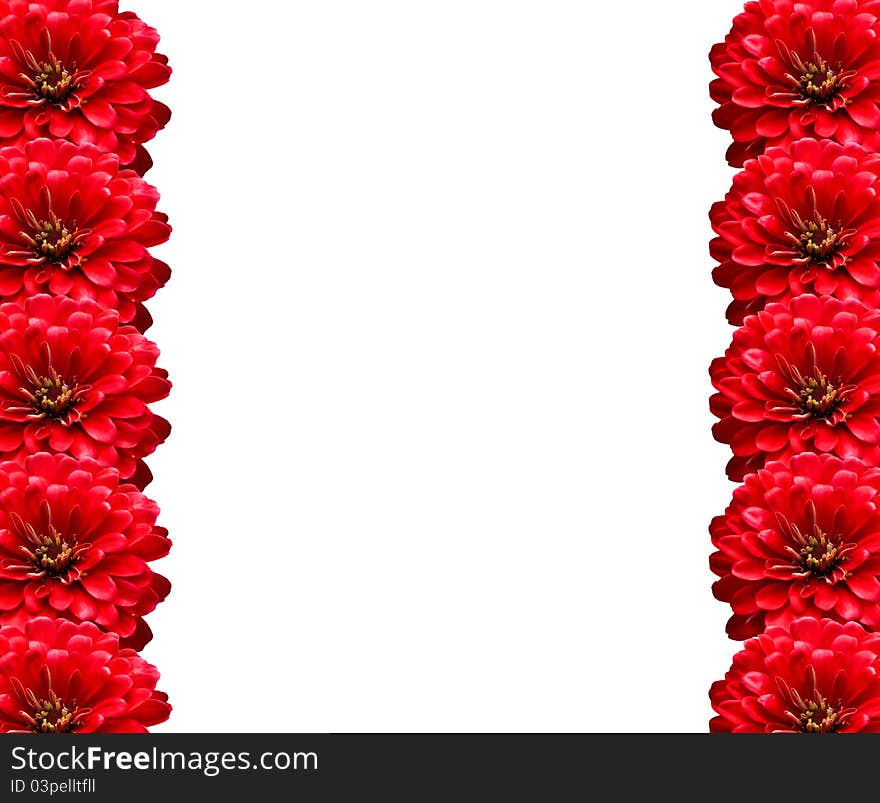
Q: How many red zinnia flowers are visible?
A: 10